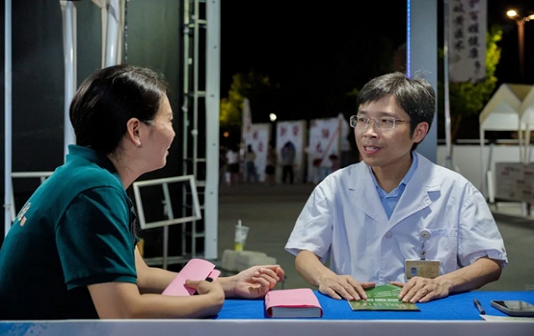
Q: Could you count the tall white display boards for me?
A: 3